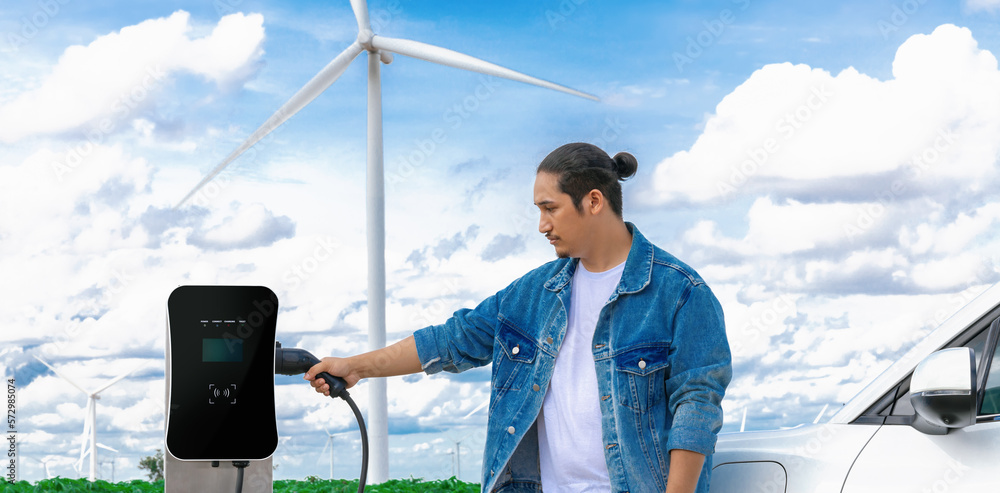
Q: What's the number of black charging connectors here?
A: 1